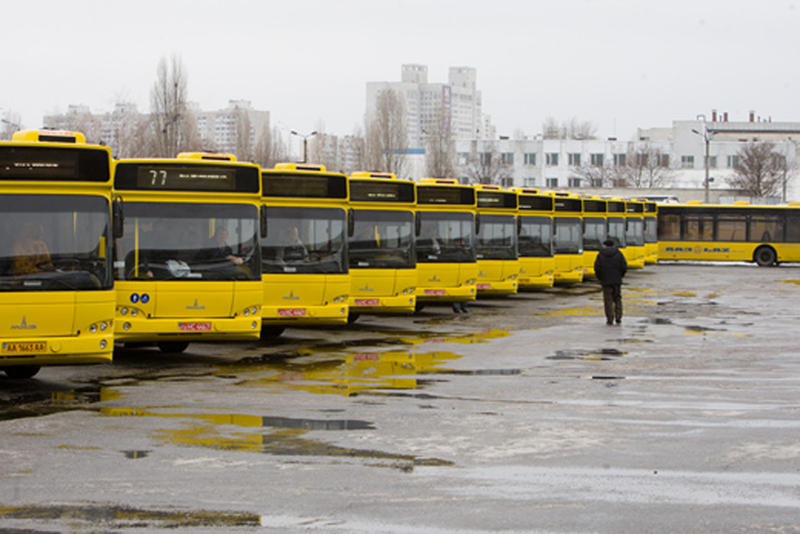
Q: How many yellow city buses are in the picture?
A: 13